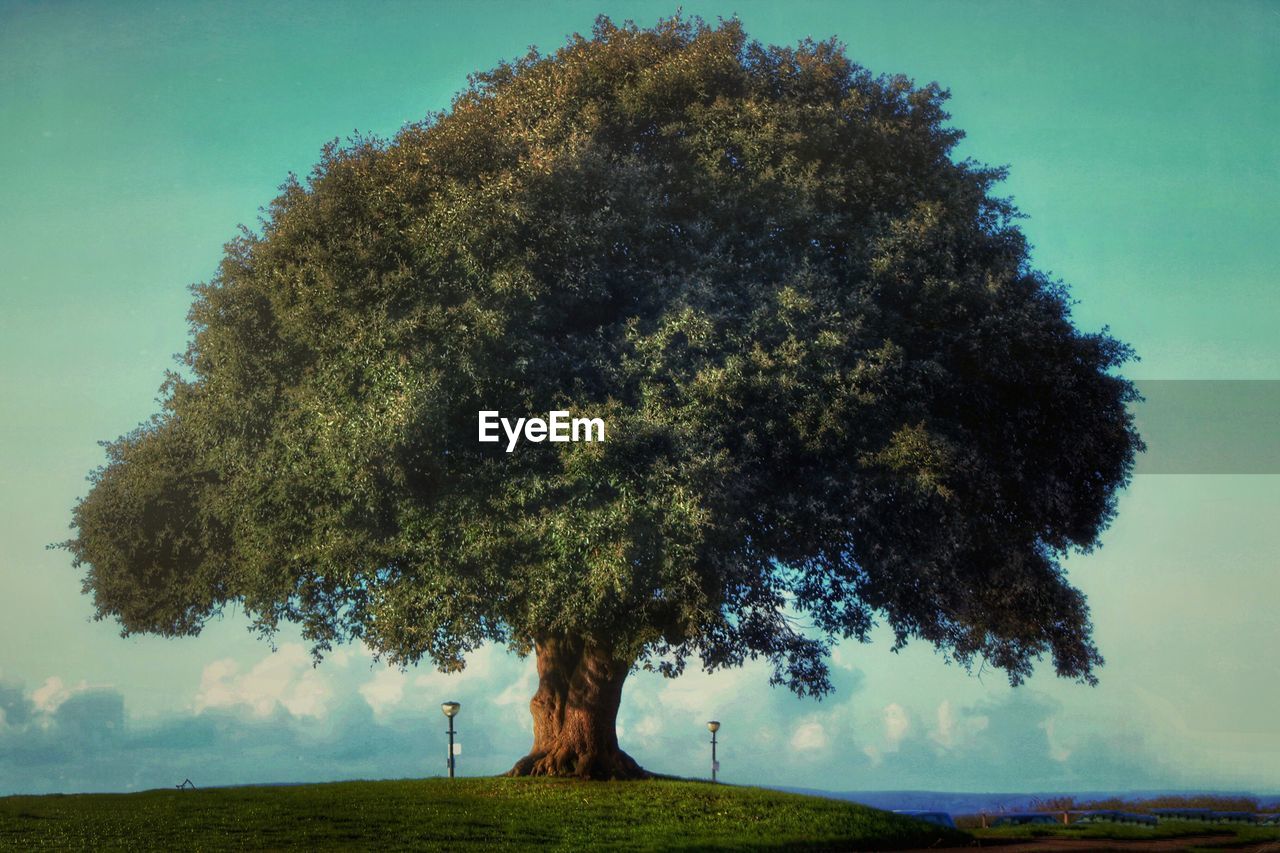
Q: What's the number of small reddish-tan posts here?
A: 2